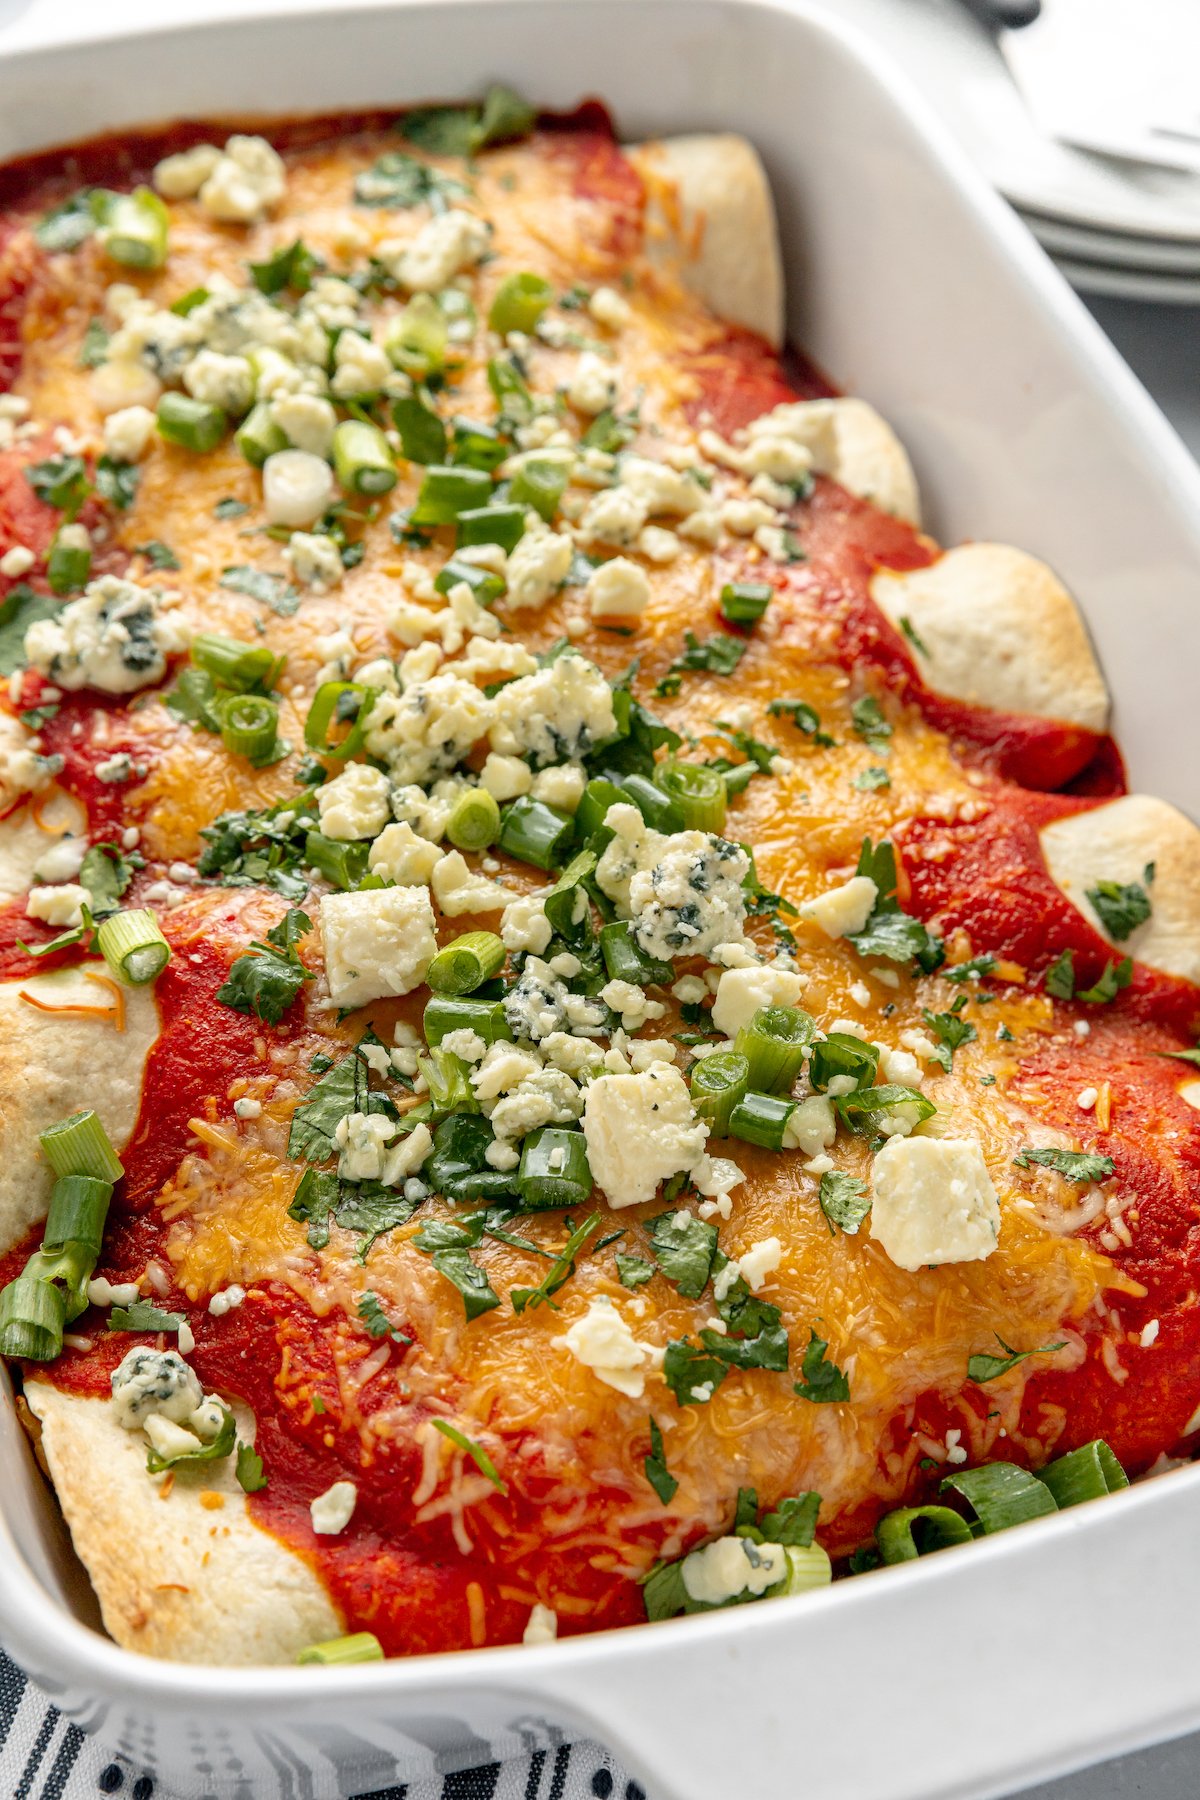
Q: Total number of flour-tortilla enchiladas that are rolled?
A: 5